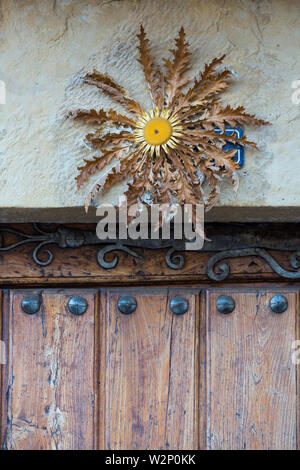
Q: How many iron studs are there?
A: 6